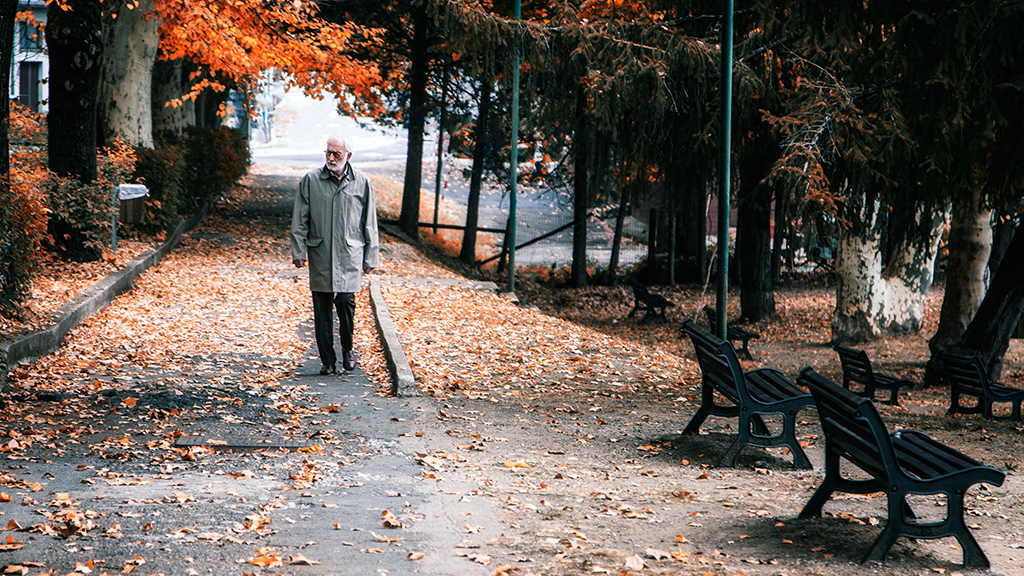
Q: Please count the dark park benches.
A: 6